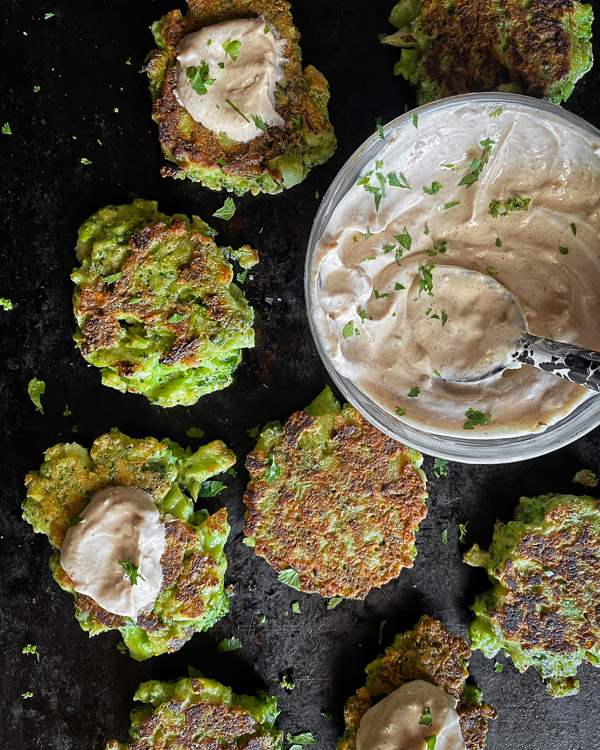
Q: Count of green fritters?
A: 8